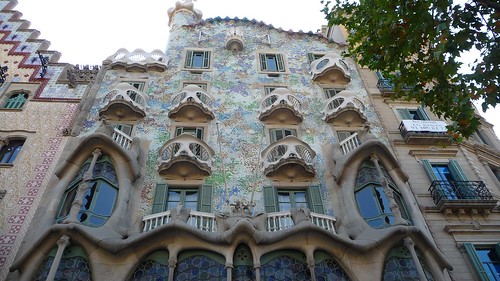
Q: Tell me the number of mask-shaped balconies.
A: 7